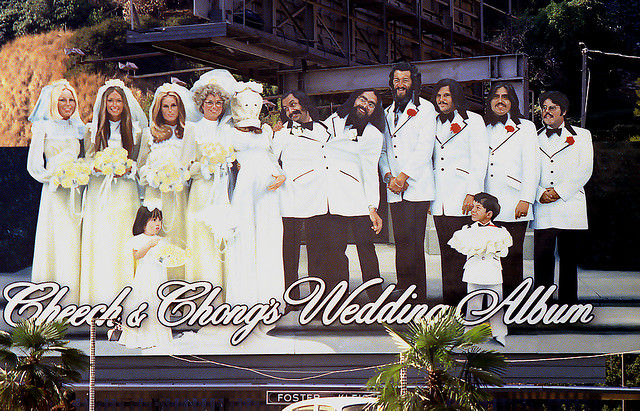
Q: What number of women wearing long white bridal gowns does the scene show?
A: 5